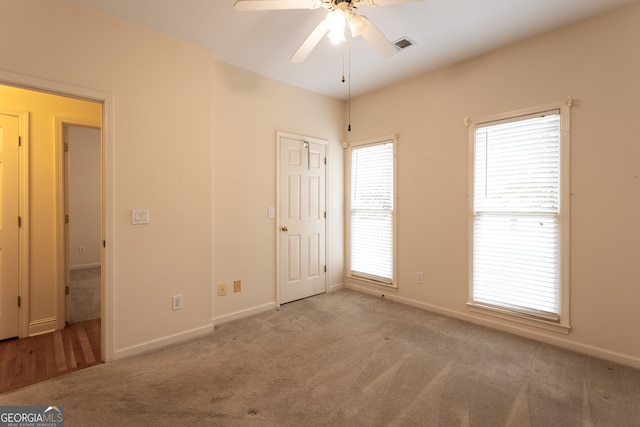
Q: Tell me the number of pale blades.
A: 4